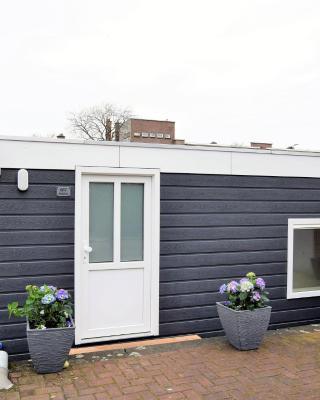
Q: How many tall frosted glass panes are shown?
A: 2